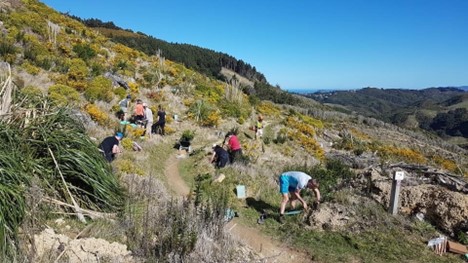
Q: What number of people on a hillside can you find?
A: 9